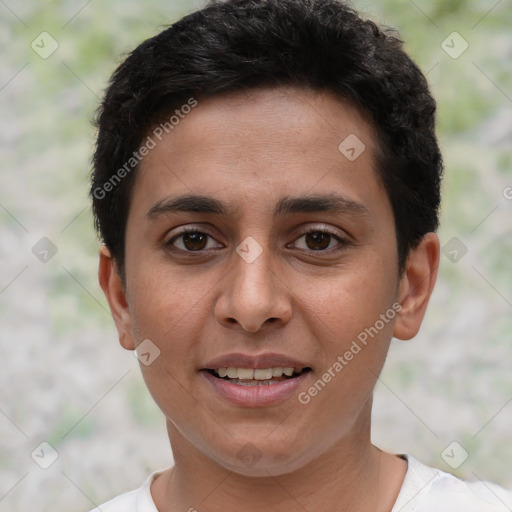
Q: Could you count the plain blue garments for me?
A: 0